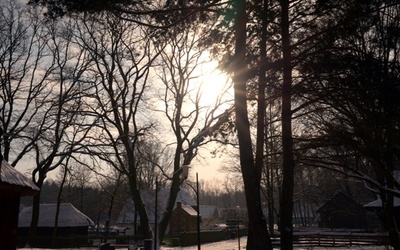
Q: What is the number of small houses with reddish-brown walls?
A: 1